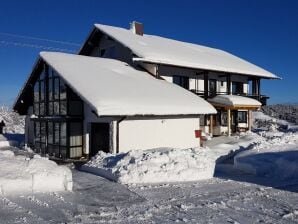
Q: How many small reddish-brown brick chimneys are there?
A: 1